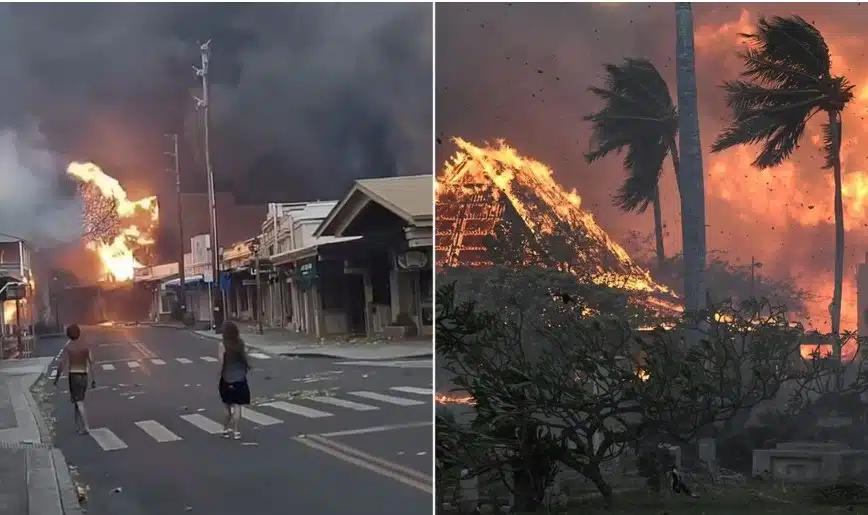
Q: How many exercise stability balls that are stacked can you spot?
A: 0